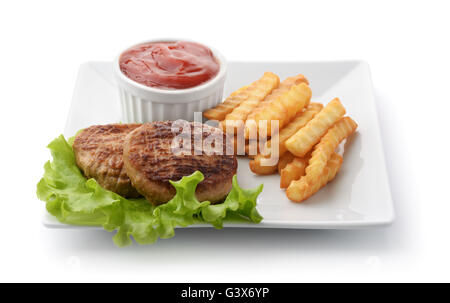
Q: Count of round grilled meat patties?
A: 2